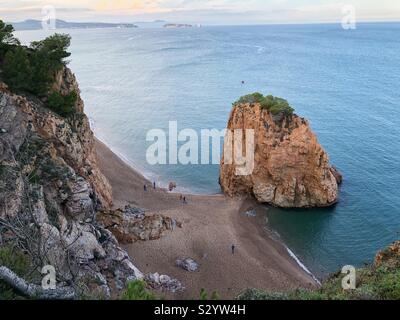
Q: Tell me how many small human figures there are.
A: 5